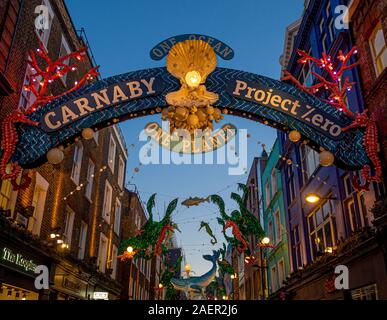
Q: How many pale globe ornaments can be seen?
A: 4